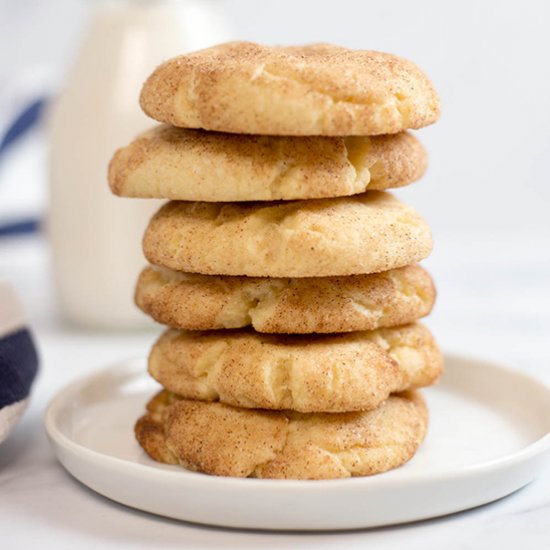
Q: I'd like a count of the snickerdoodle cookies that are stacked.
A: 6